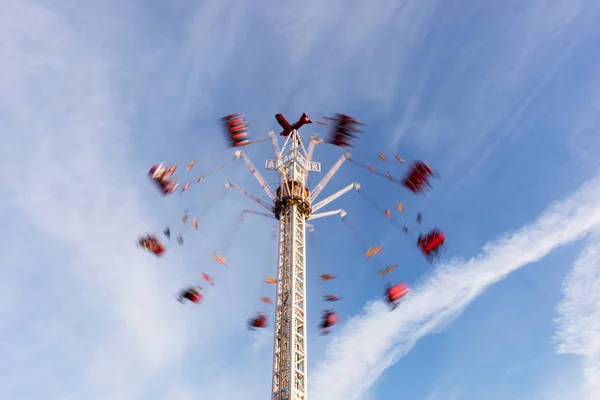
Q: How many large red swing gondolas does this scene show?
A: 10